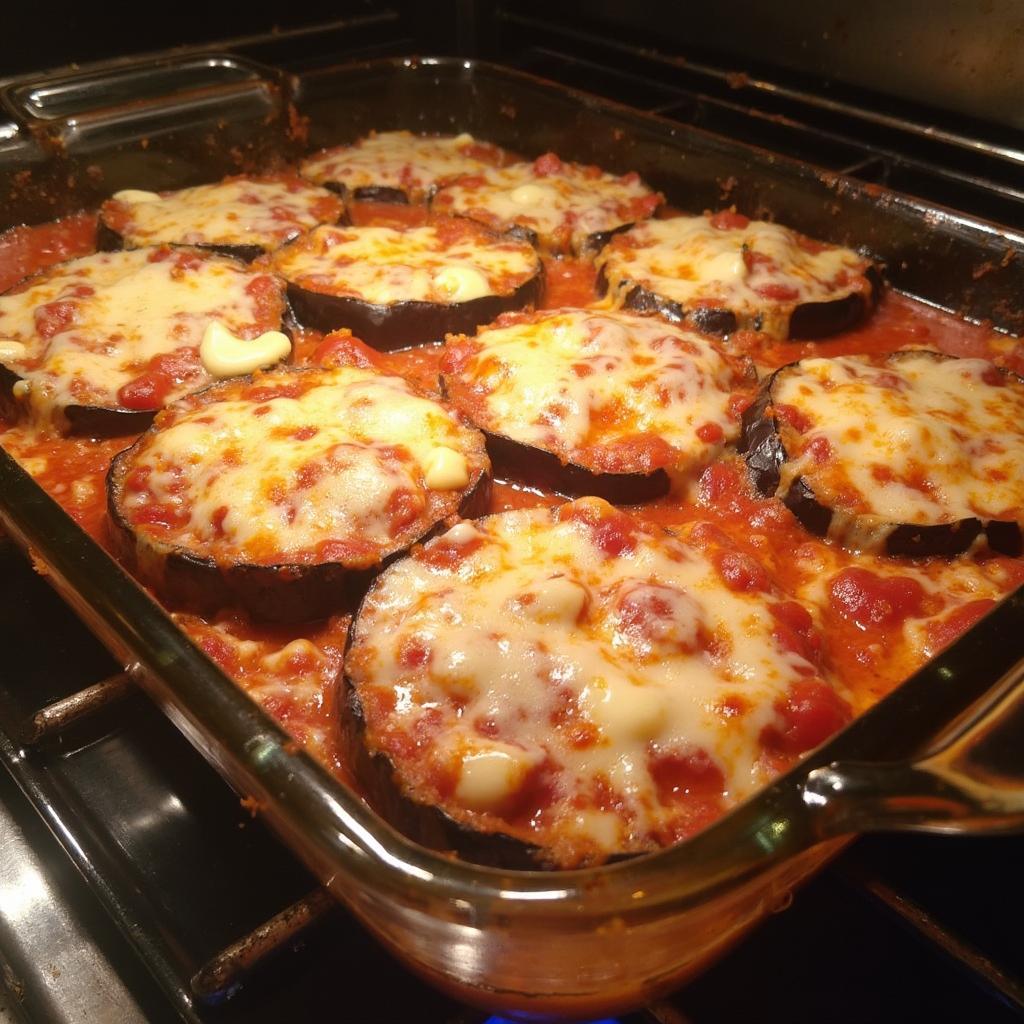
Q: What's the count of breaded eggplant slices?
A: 10